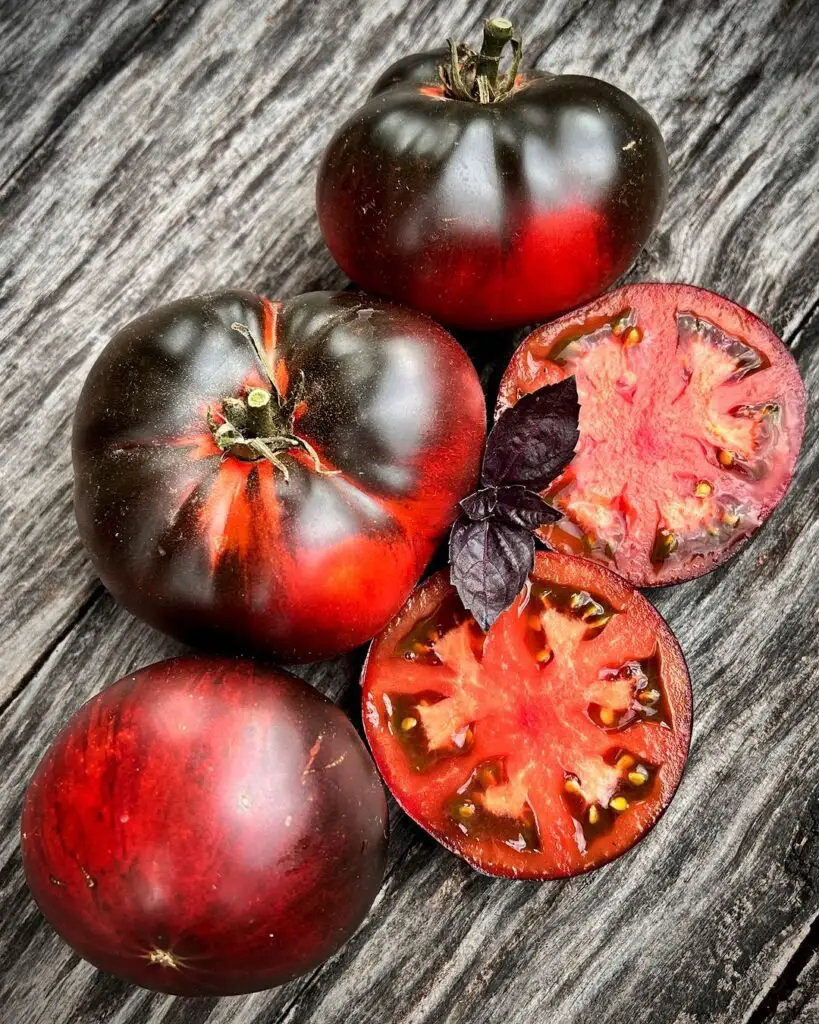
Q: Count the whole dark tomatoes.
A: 3